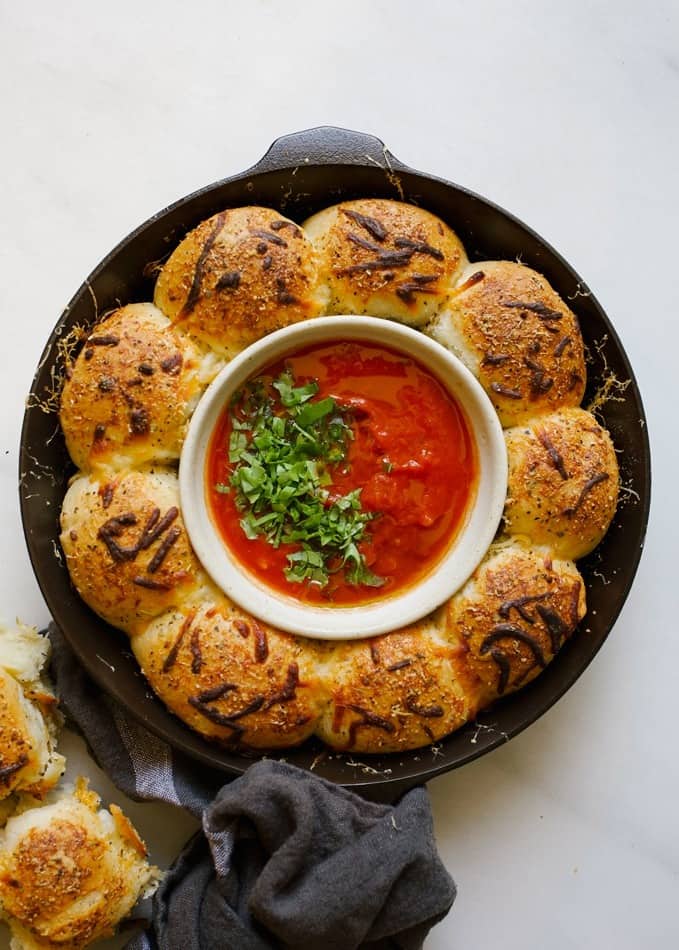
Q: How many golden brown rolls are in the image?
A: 11